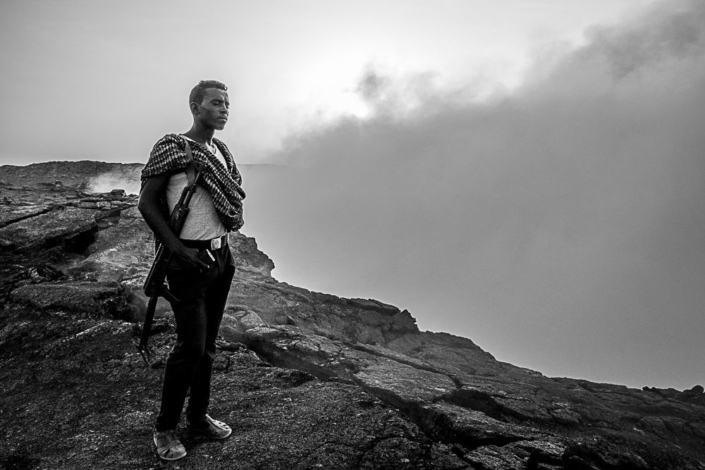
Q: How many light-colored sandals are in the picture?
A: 2